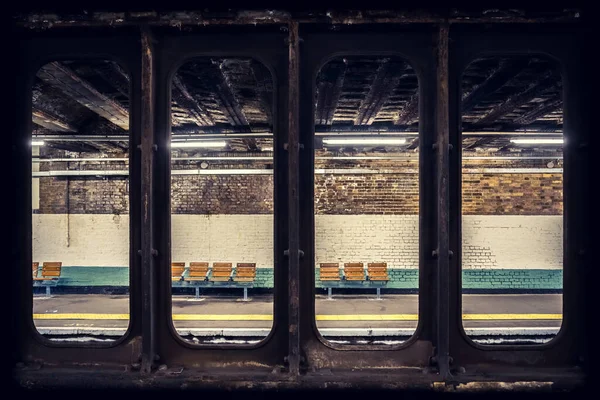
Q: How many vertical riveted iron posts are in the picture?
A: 3